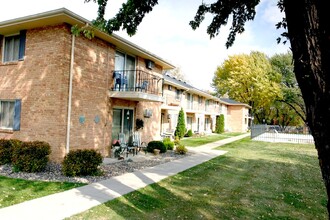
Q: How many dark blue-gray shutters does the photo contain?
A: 2